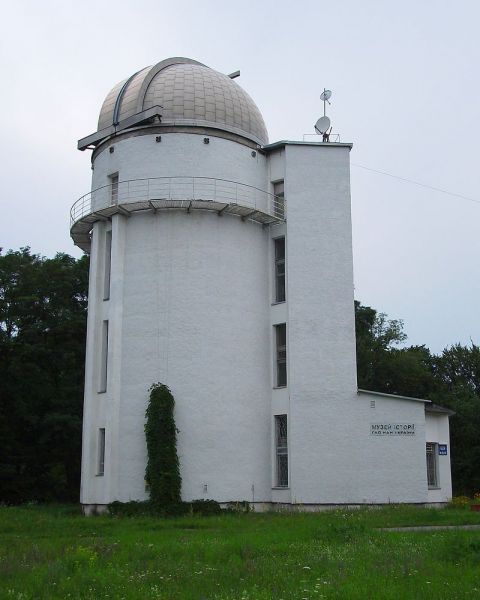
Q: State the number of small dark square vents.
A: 4